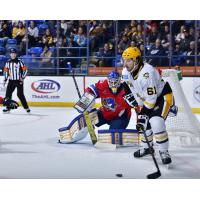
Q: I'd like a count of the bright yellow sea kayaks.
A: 0